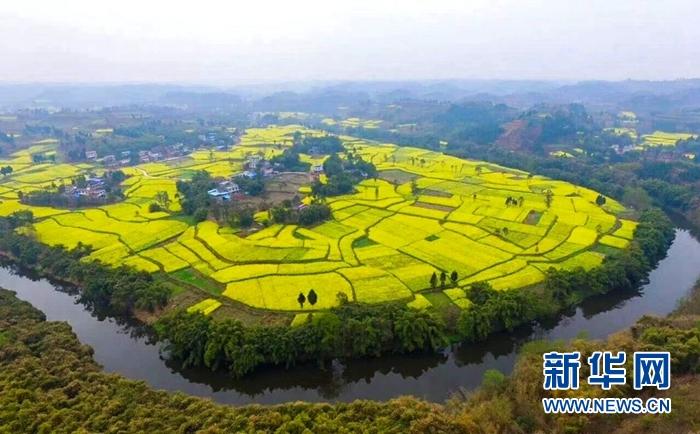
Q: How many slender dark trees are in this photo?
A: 5